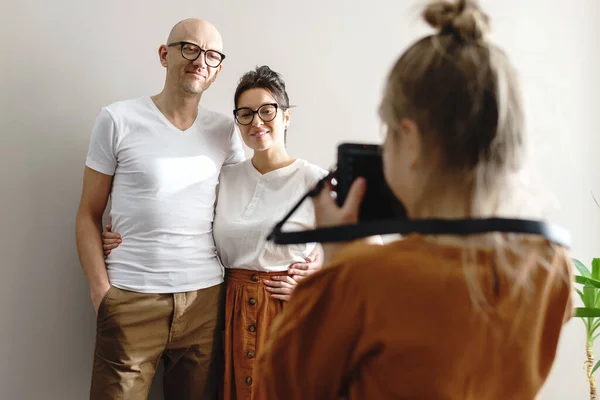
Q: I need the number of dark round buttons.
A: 5